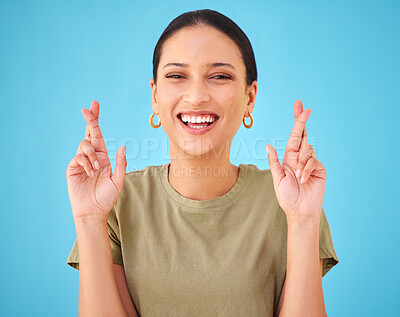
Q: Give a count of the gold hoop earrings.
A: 2